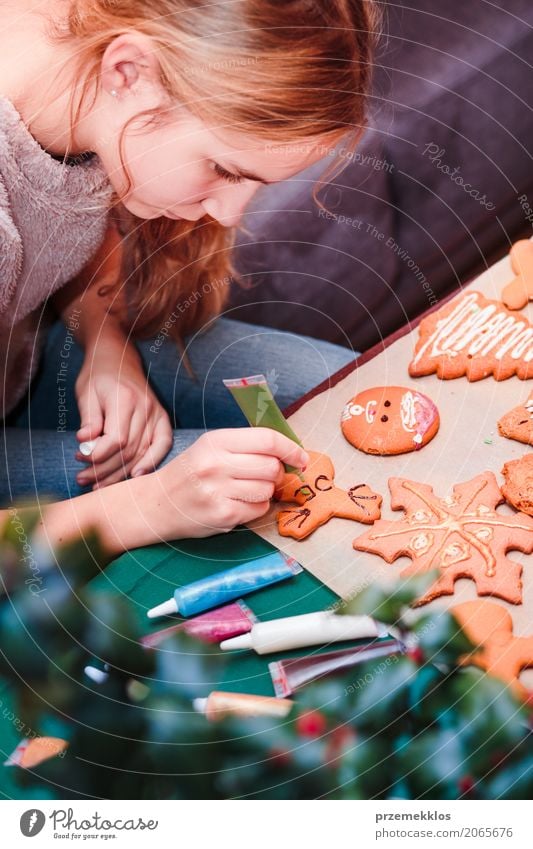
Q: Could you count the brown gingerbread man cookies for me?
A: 3